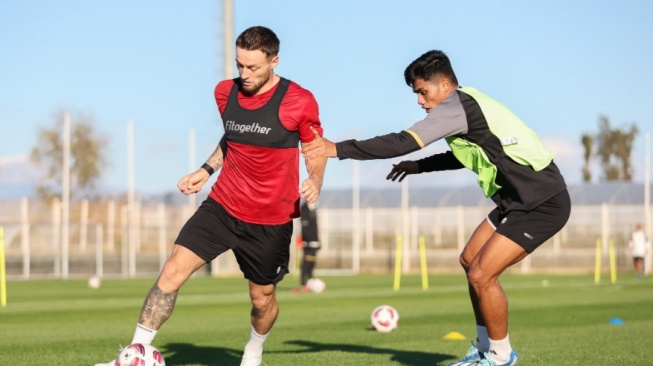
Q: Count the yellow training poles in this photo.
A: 5